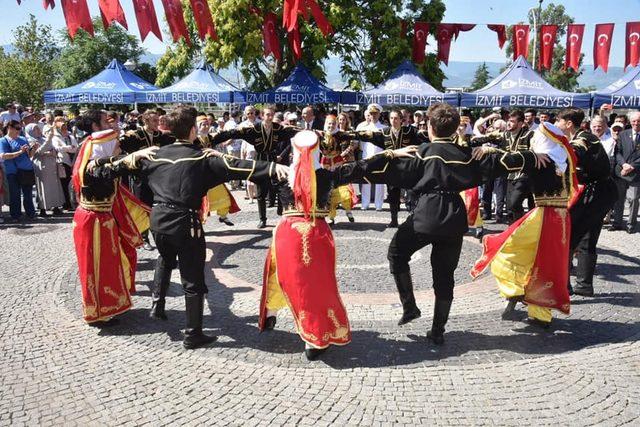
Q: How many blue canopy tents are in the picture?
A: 6